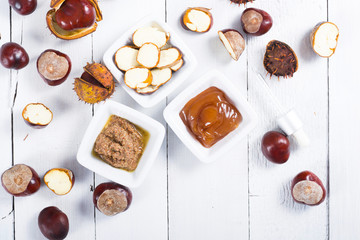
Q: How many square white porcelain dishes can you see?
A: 3